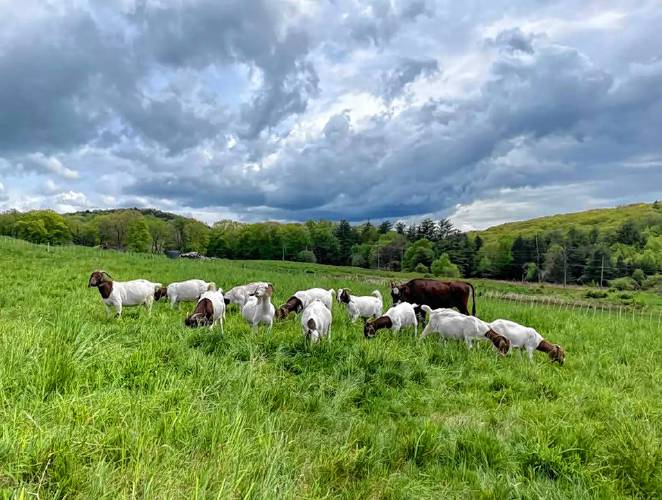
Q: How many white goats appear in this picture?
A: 11